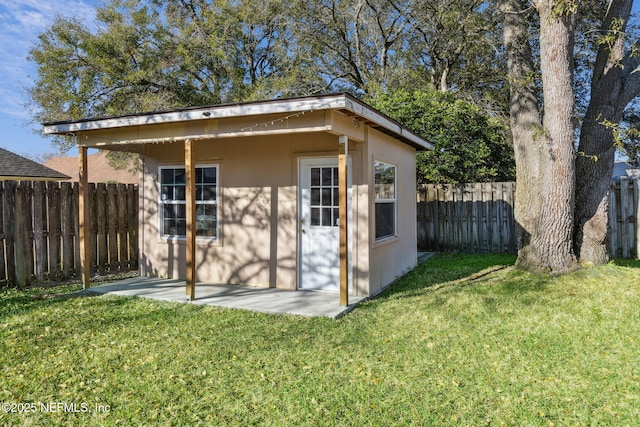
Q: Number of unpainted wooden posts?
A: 3